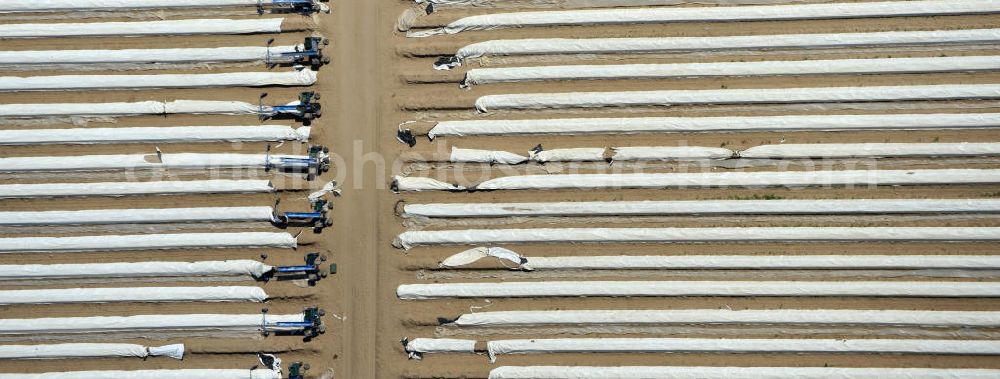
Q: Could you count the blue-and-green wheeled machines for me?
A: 8